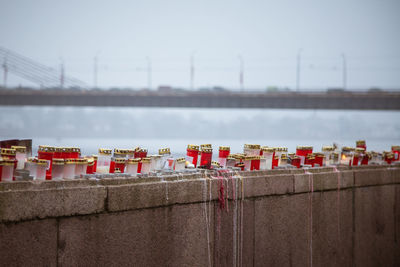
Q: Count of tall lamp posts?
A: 8